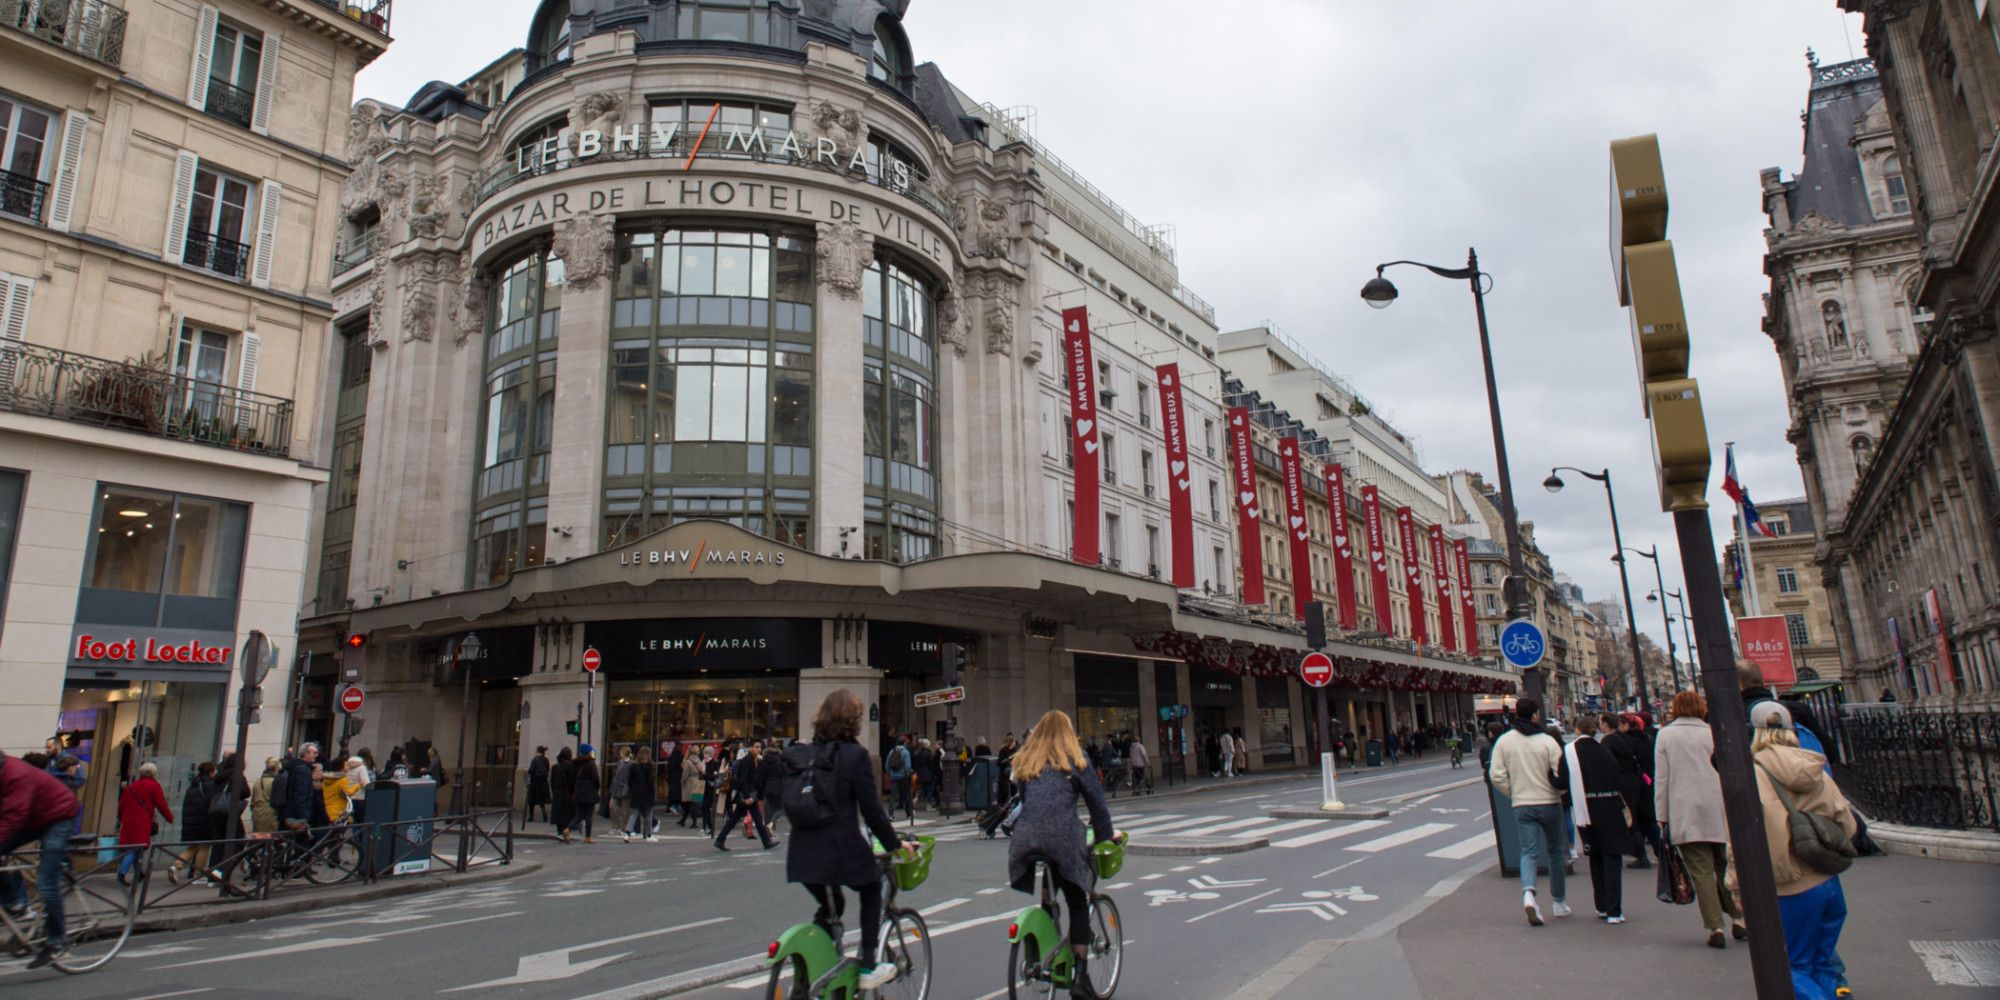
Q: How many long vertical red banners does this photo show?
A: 9